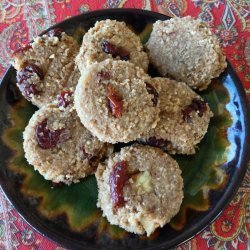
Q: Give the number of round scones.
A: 7